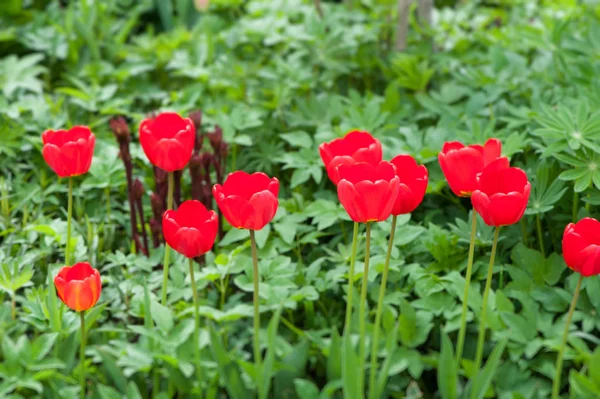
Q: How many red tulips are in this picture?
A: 11